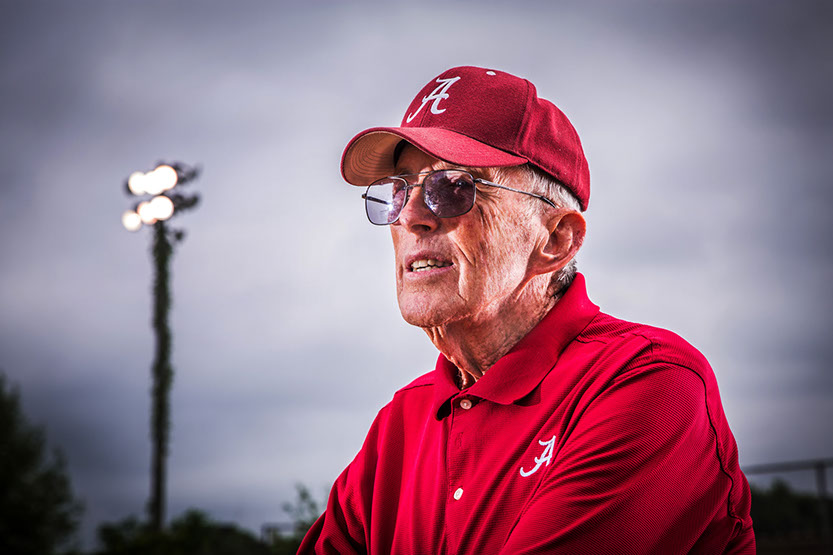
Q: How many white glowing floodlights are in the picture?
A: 6